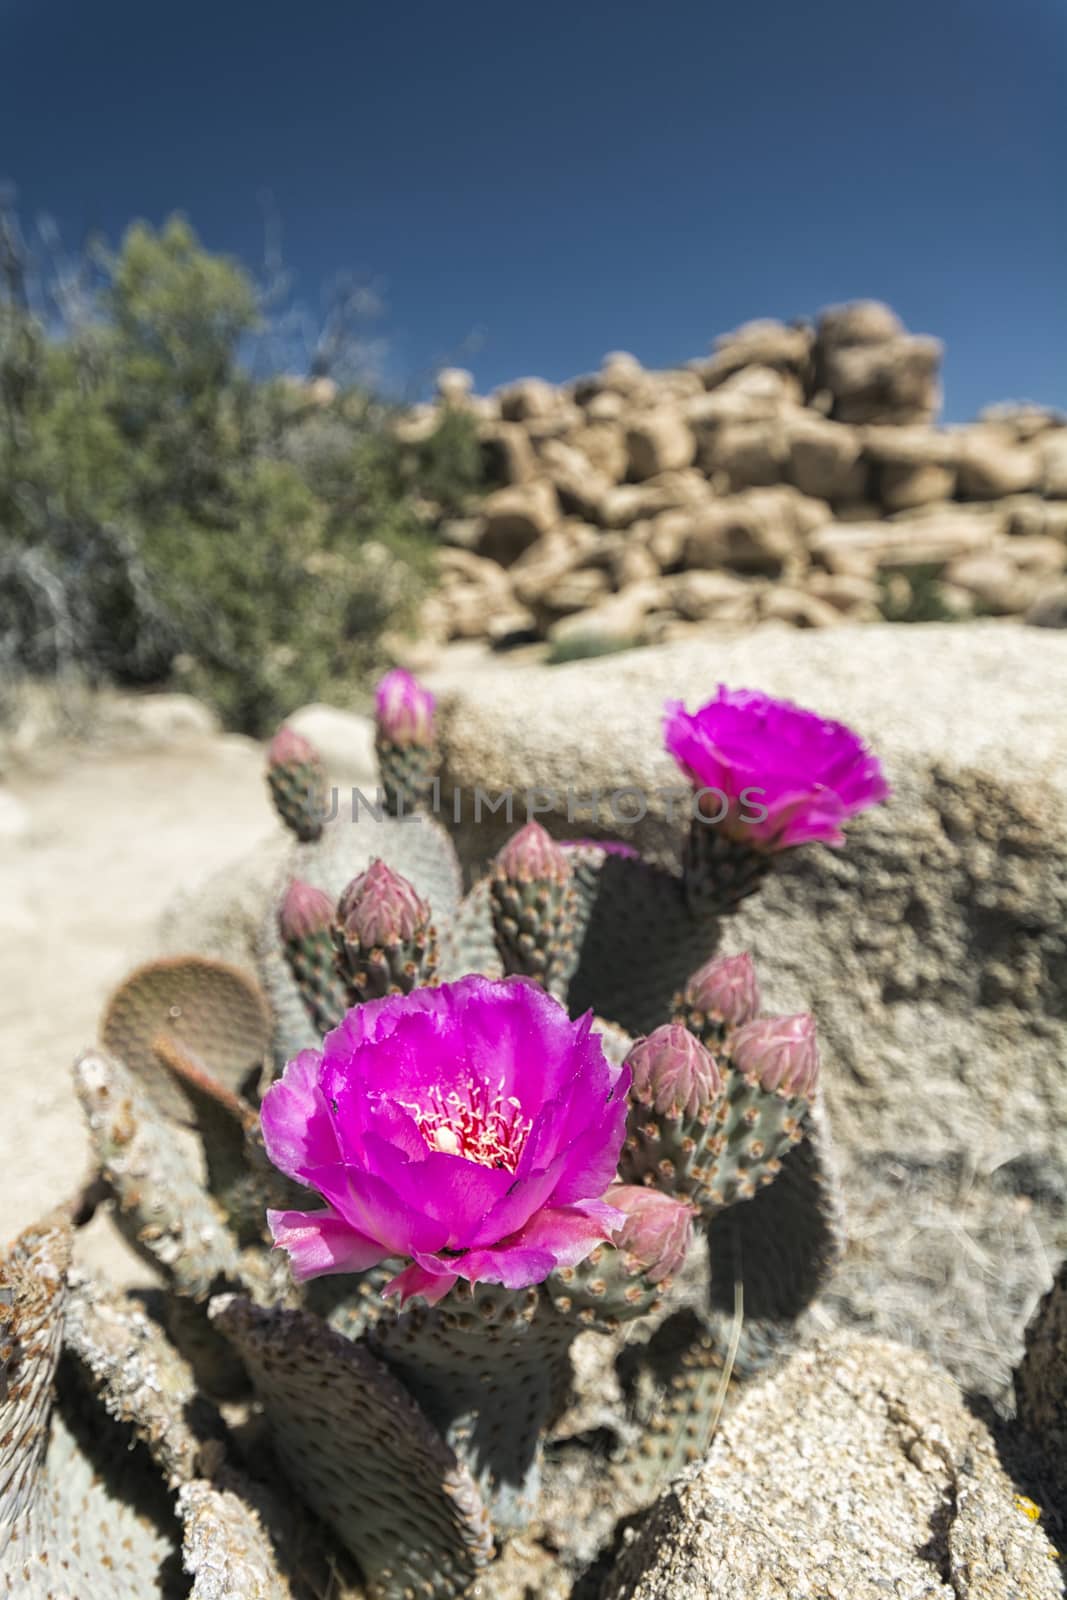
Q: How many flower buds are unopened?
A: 9